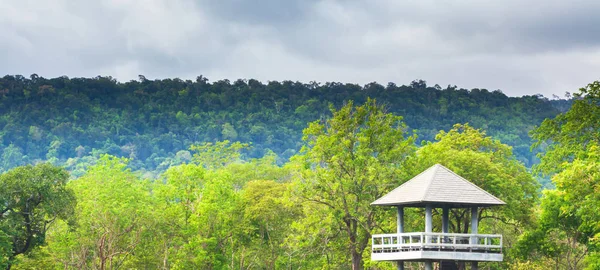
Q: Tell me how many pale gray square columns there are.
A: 4